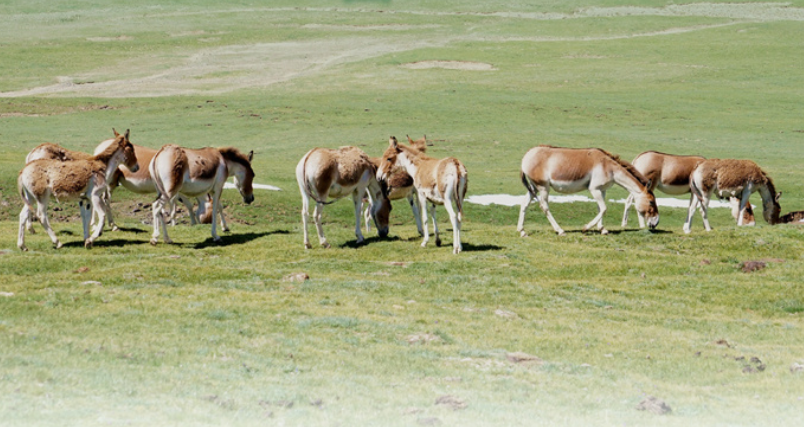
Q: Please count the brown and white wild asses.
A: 10